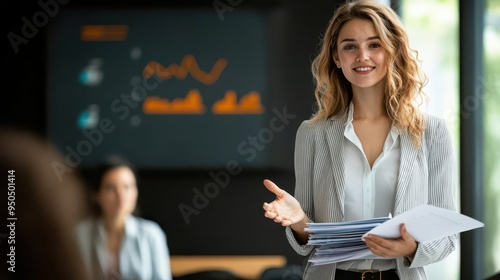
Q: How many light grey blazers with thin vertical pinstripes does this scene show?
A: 1